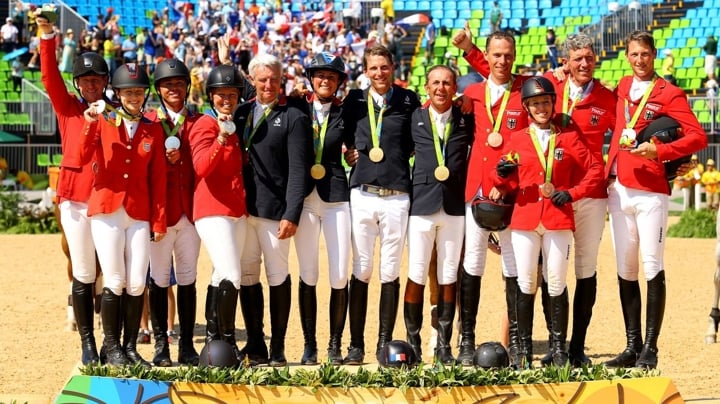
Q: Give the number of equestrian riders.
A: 12